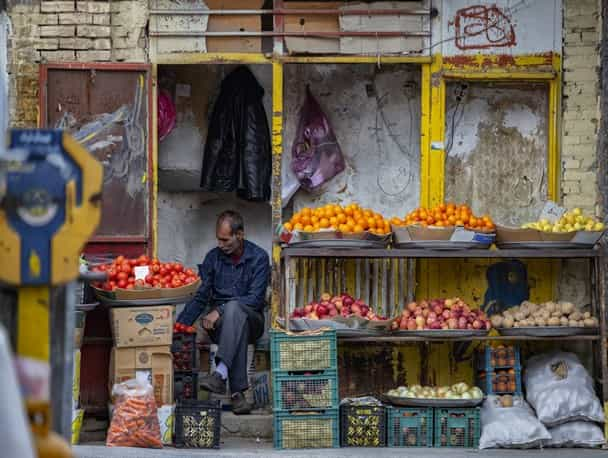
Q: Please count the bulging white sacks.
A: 3